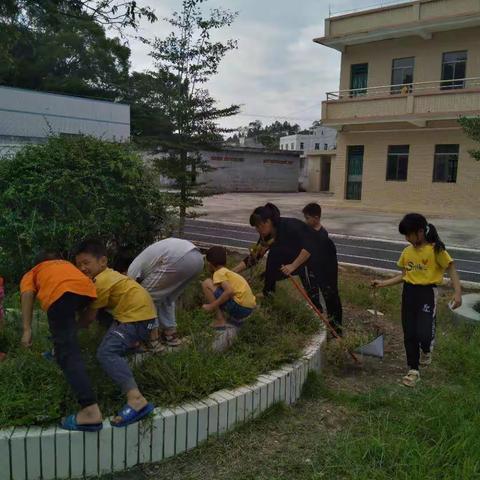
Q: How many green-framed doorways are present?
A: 2